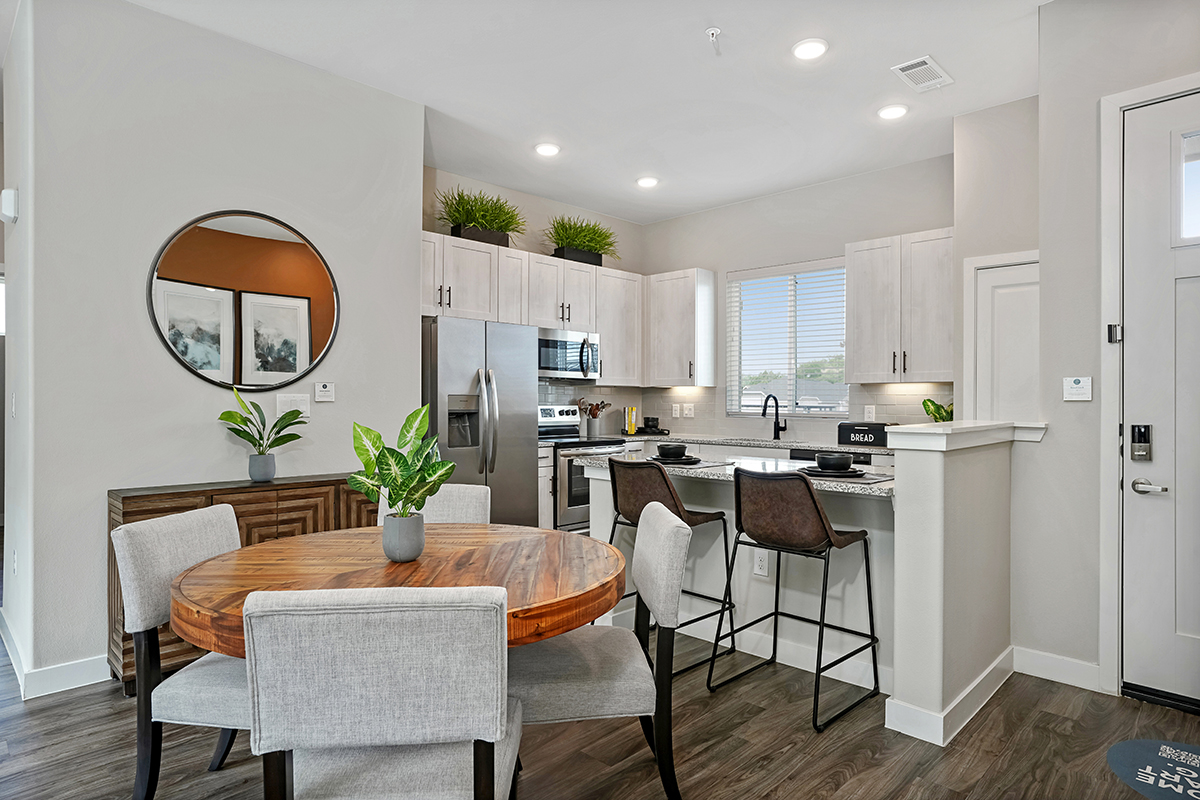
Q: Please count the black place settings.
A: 2